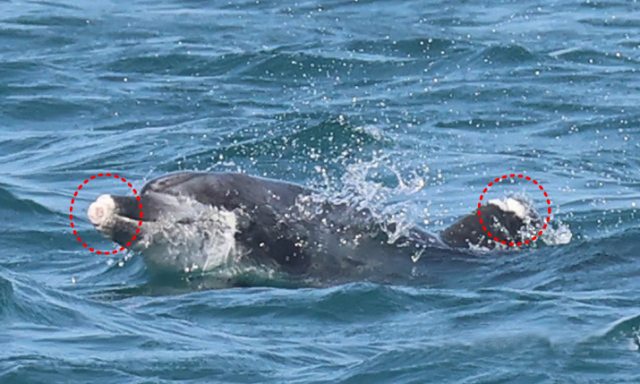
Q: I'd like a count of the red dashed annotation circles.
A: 2